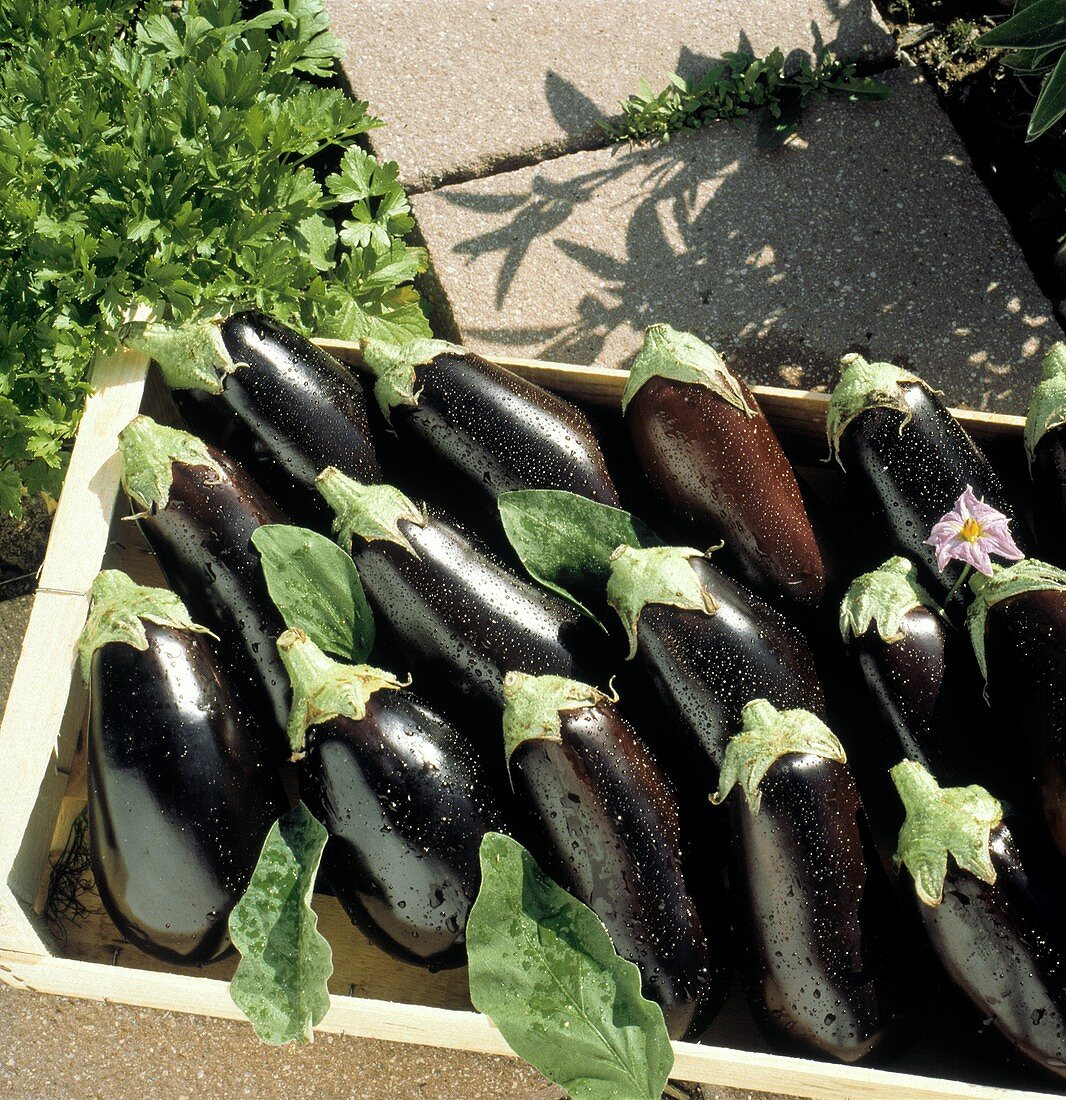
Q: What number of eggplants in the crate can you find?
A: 15